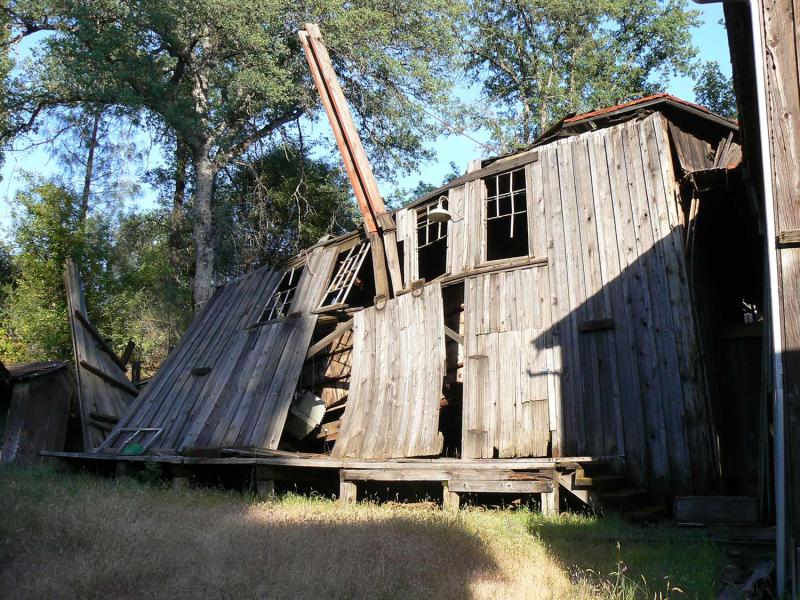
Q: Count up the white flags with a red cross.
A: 0